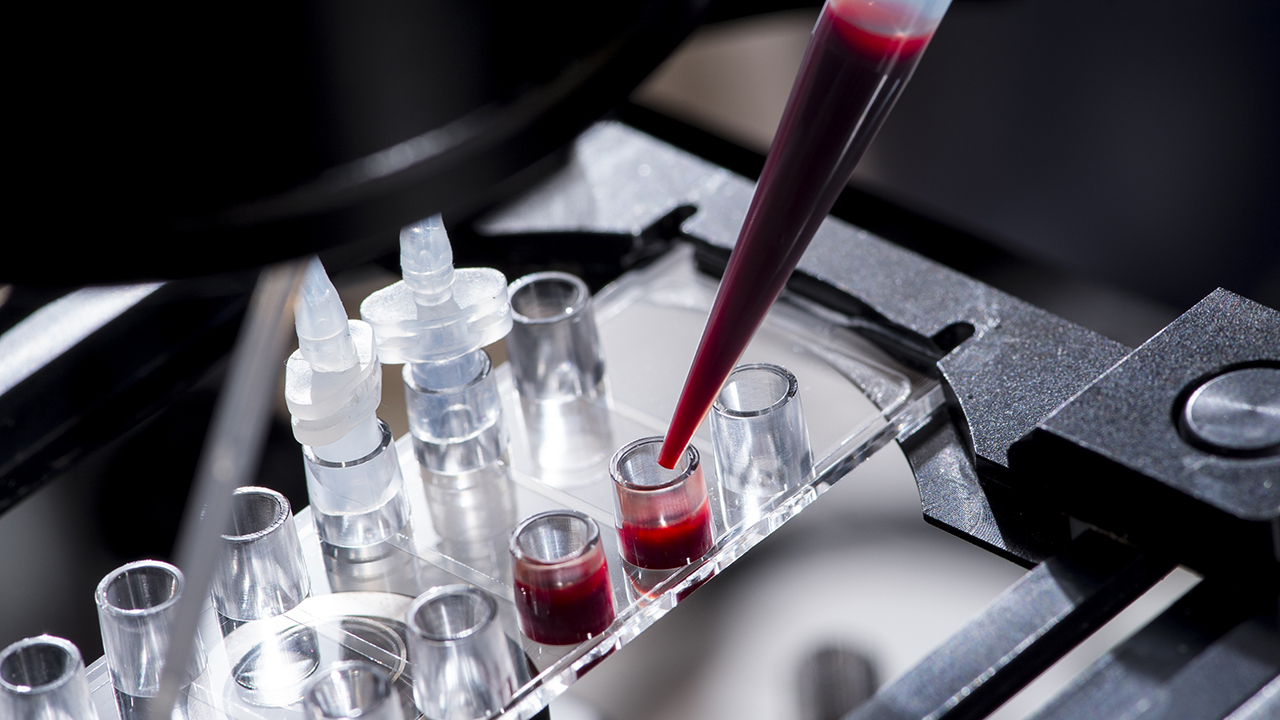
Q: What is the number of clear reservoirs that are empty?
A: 7